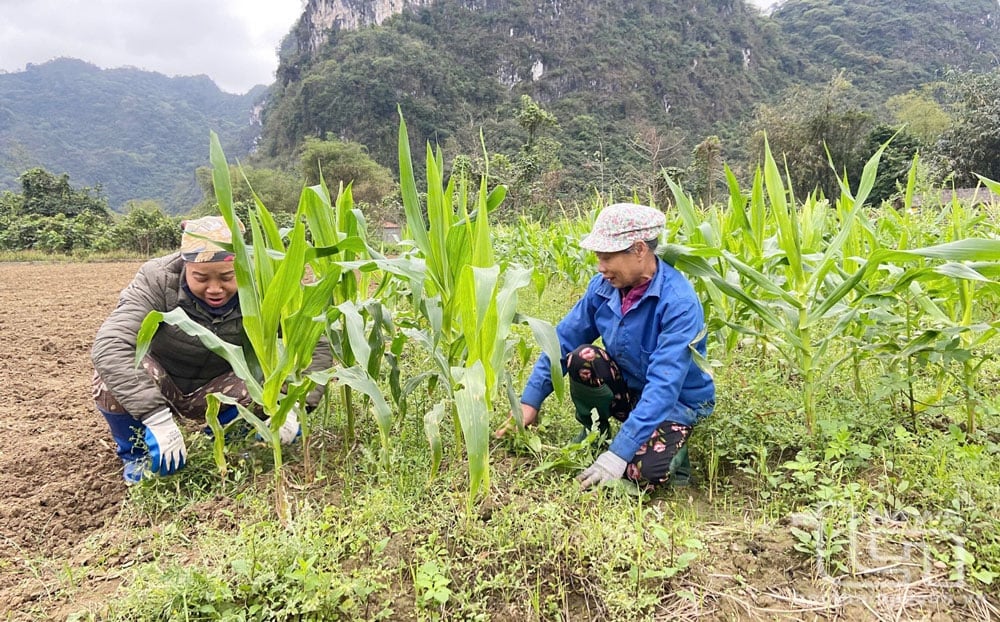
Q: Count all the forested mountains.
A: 3